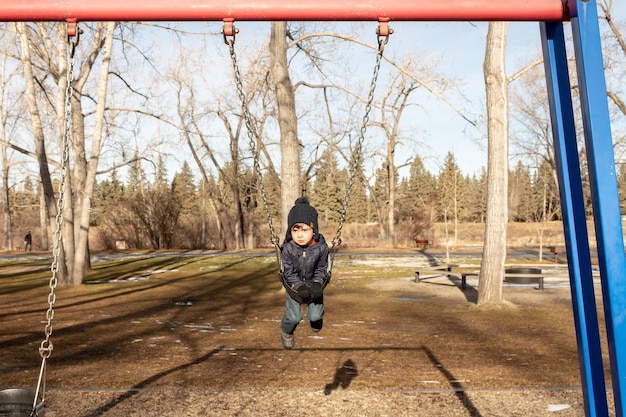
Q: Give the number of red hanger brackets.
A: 3